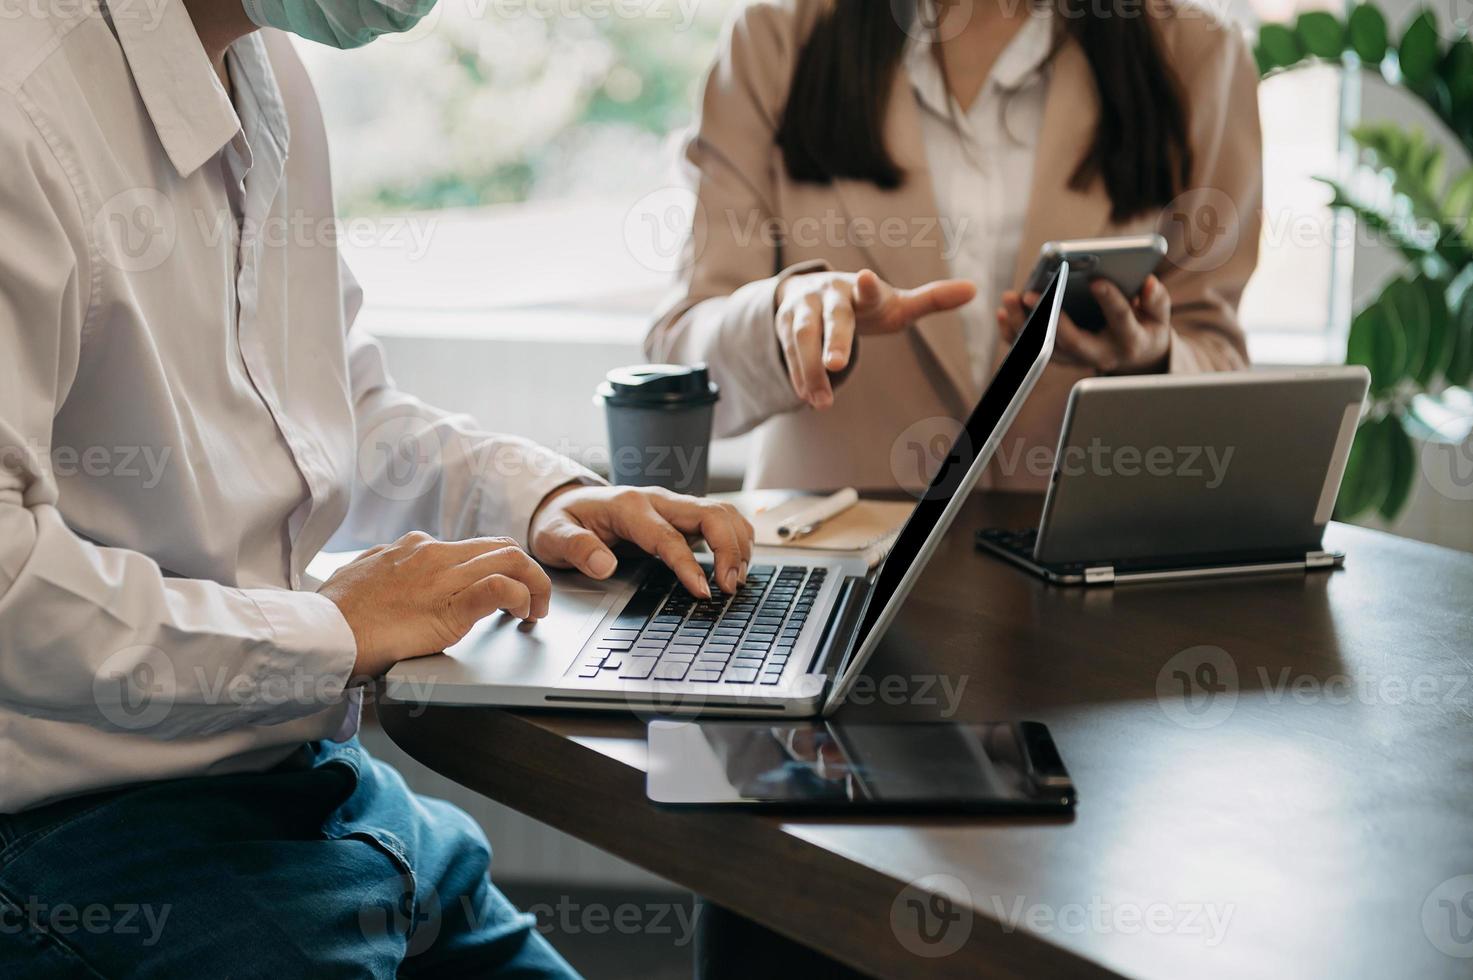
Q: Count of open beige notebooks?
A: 1